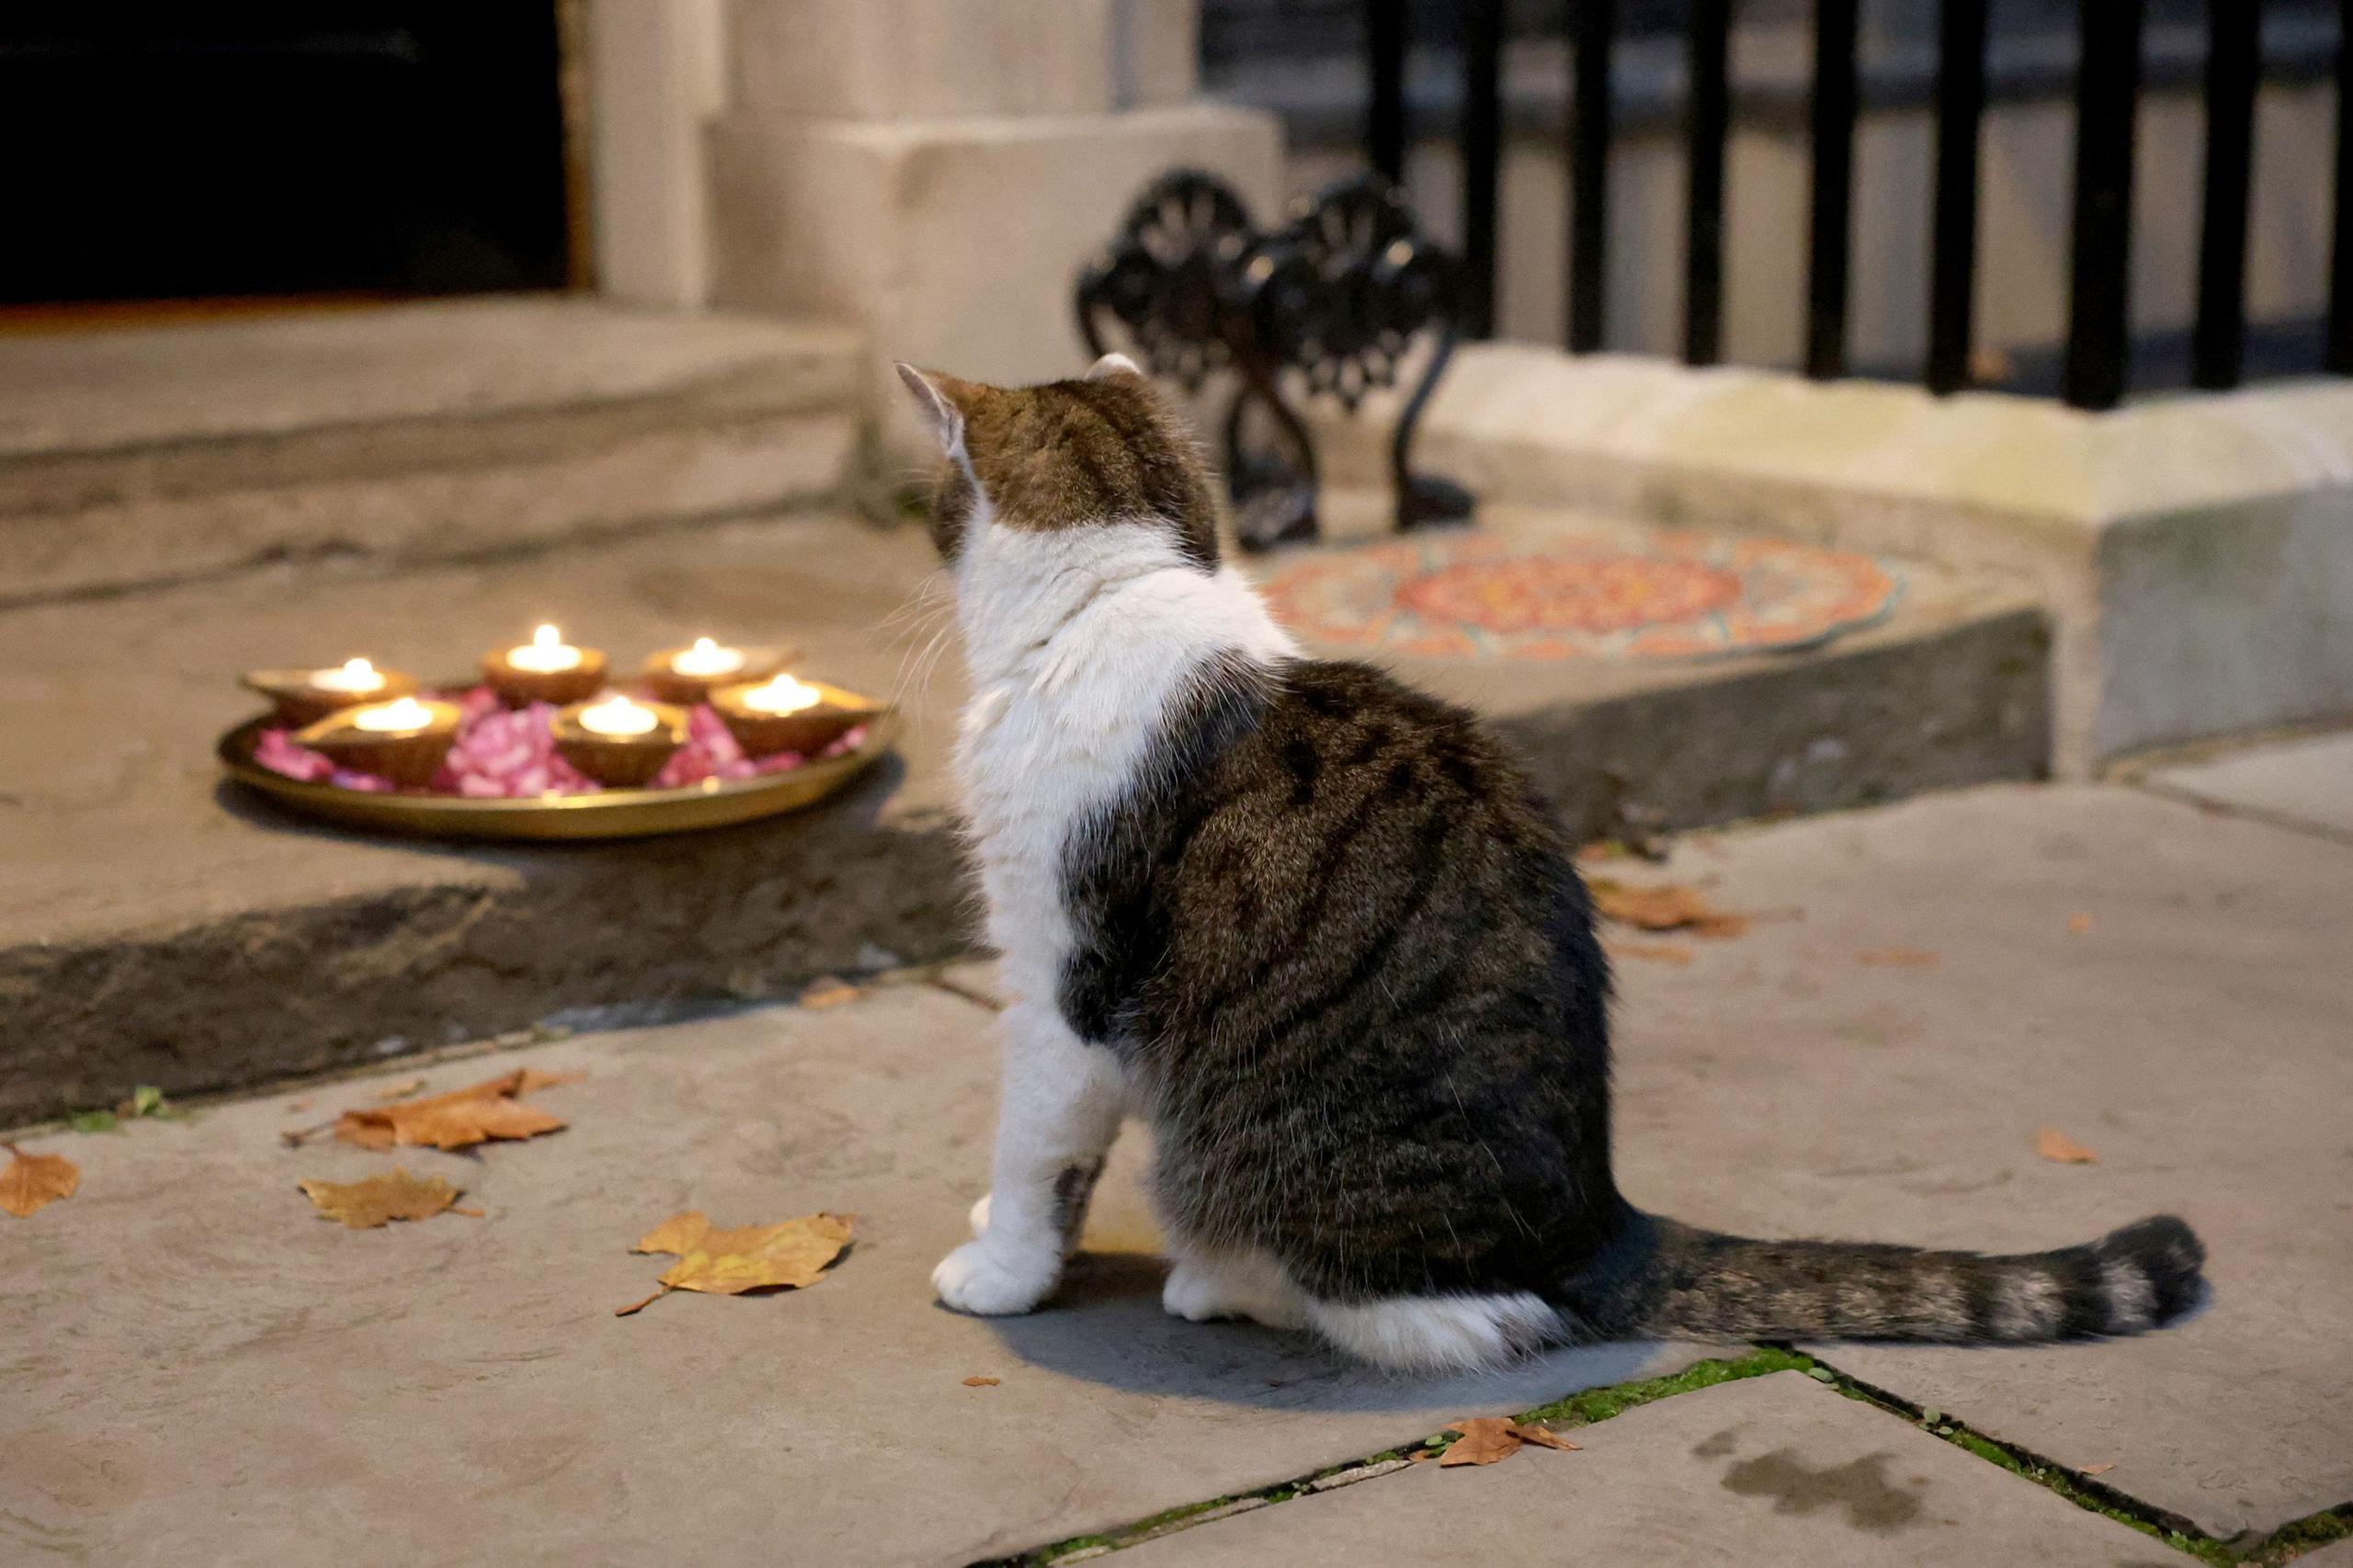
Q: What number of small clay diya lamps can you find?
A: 6